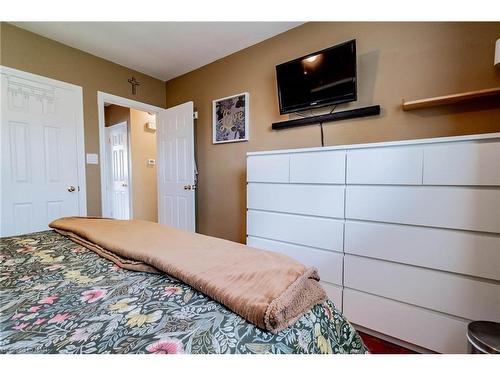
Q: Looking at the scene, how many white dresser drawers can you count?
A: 12